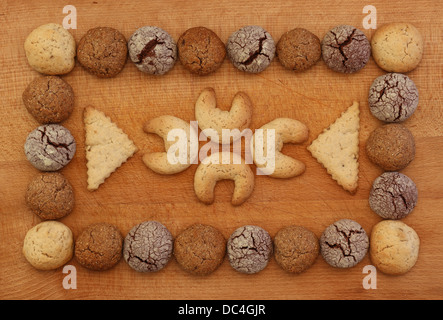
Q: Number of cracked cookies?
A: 9